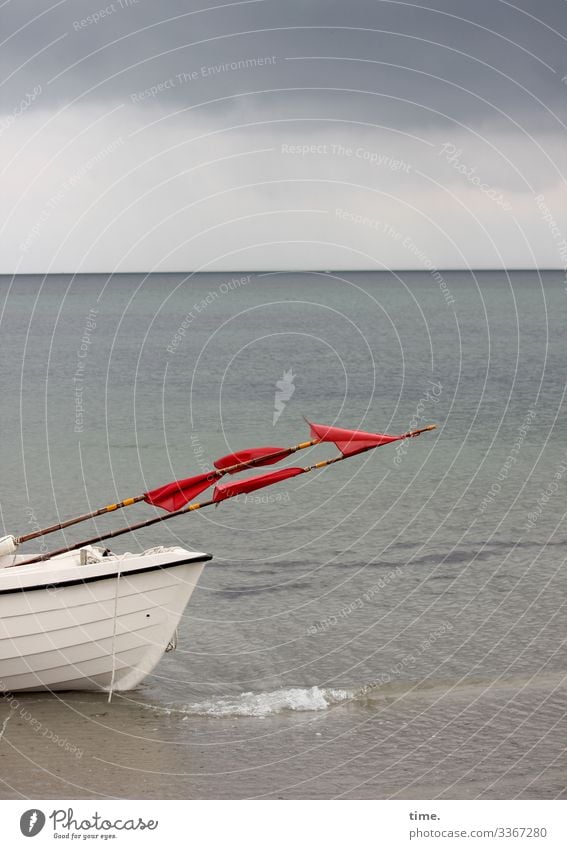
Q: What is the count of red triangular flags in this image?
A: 4